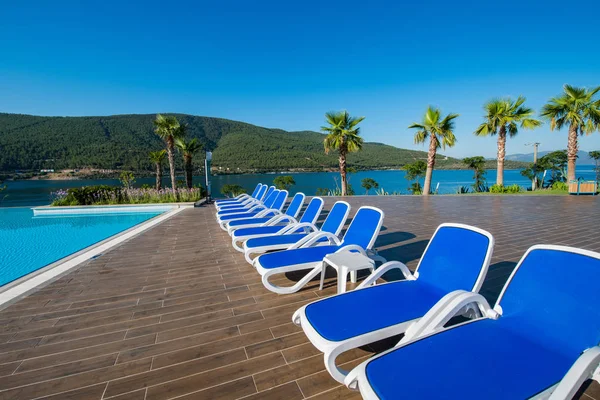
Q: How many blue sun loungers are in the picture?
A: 11